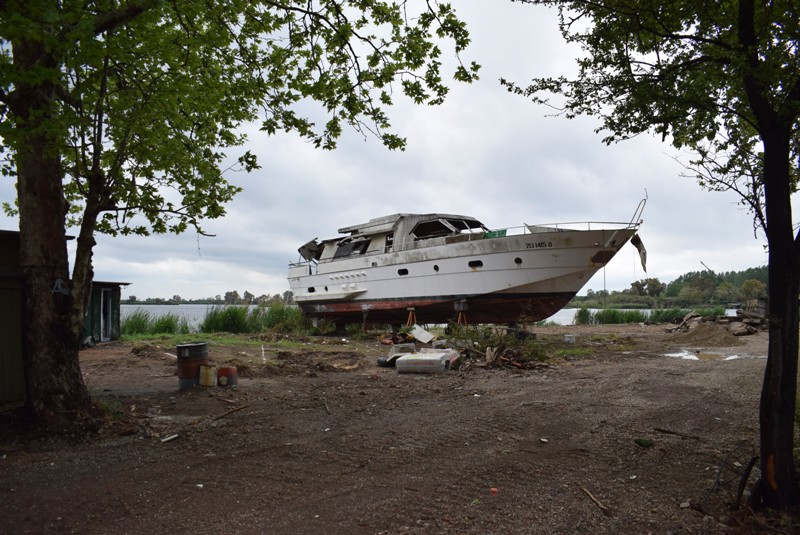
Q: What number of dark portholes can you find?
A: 6